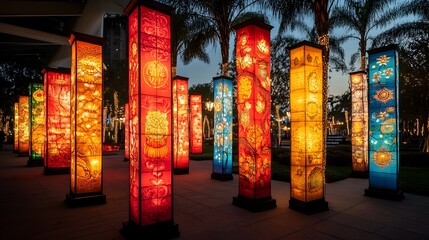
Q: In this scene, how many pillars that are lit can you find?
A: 14